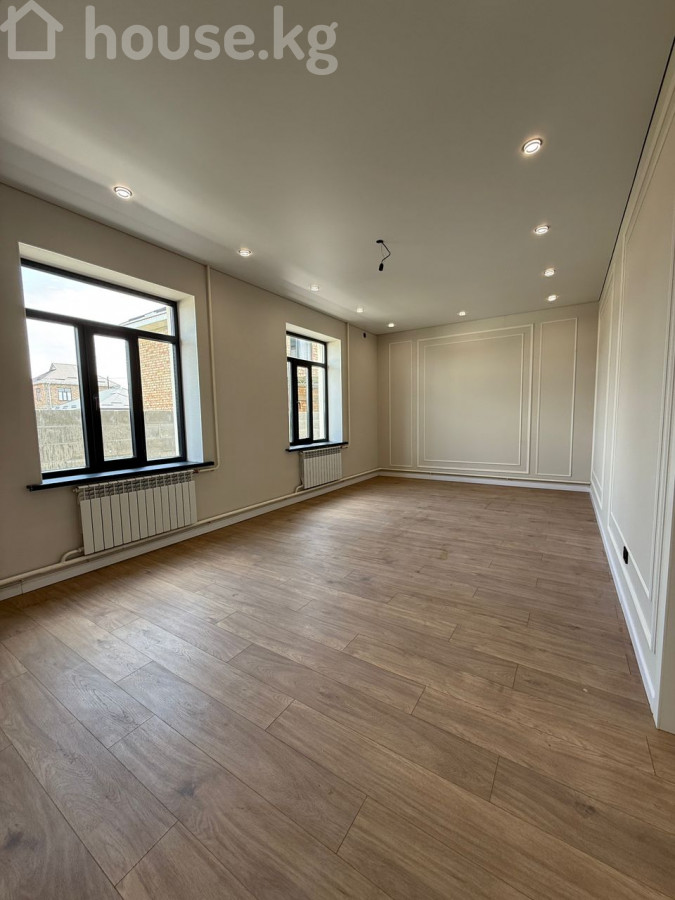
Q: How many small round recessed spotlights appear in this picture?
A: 10